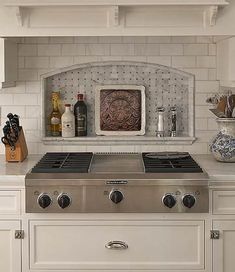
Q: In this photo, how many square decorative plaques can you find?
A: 1